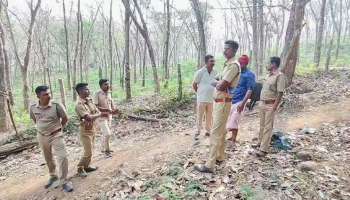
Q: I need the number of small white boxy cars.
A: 0